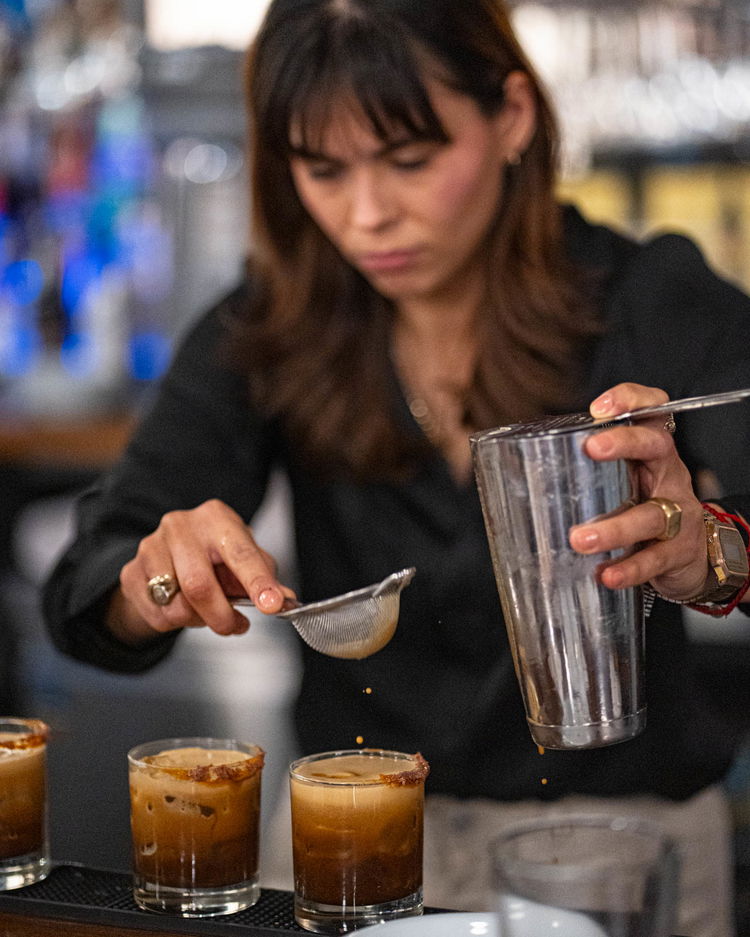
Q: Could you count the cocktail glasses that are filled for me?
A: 3